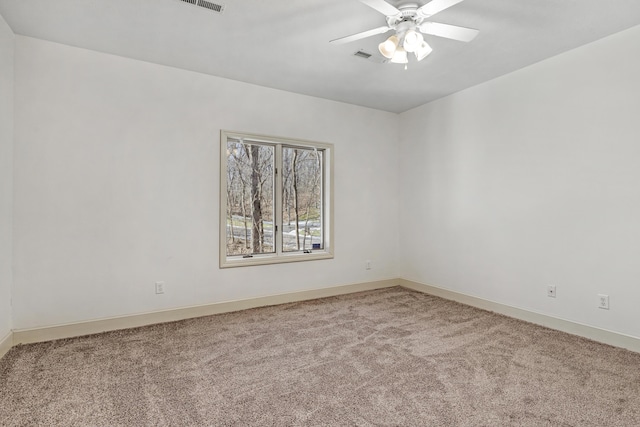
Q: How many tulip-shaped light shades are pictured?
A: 4